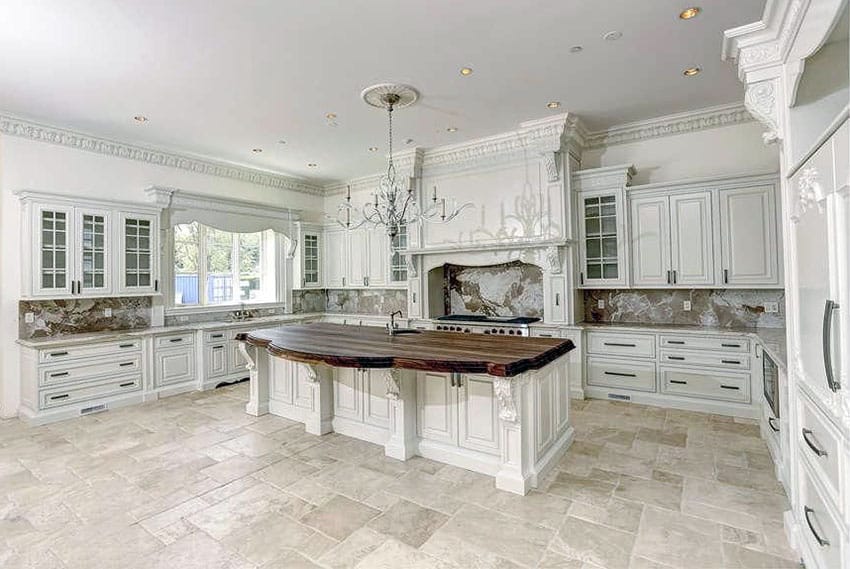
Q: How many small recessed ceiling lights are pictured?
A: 10